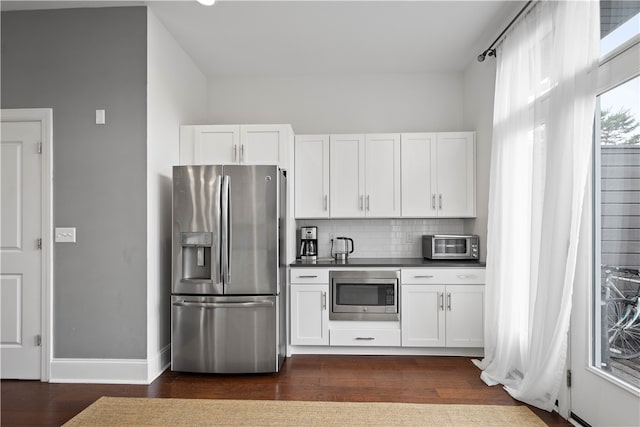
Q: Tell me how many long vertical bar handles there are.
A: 2